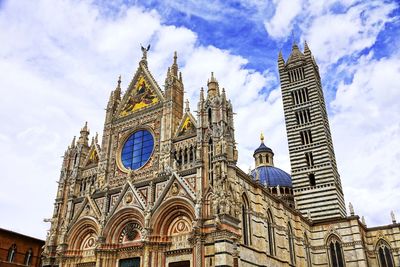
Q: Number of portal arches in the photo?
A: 3